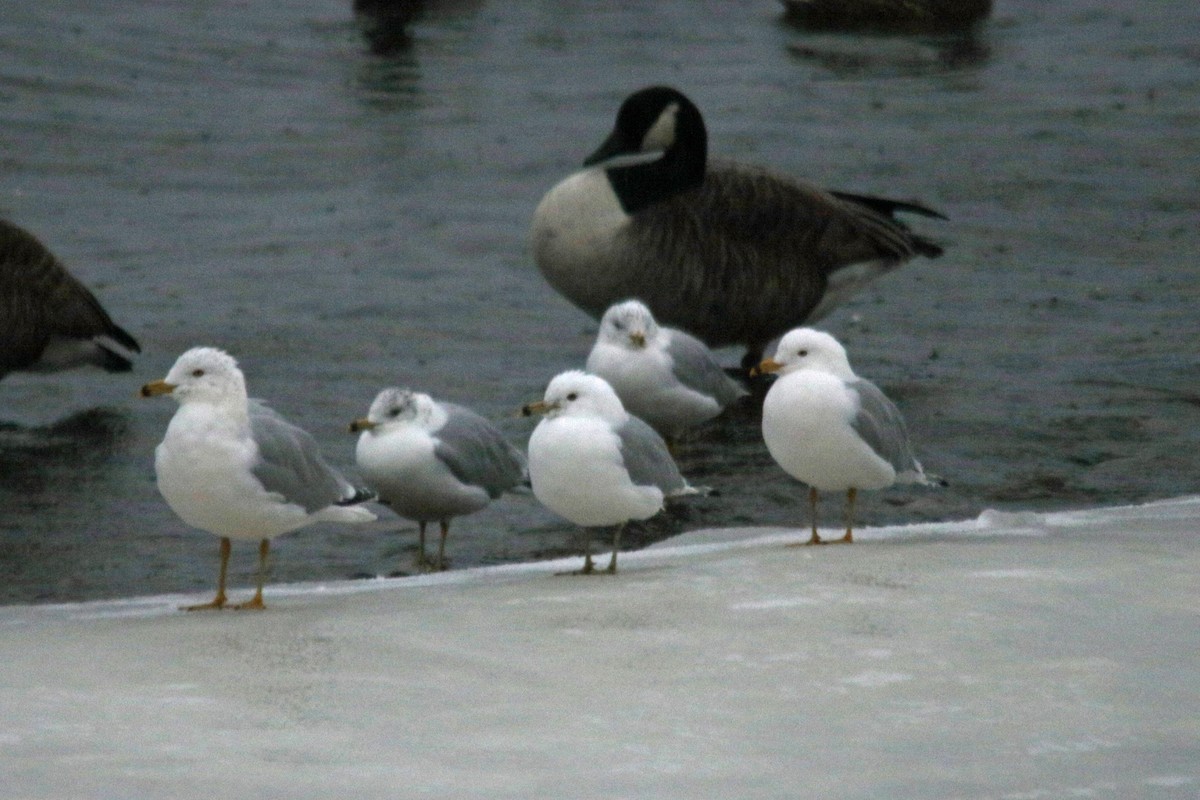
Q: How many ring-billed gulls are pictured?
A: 5